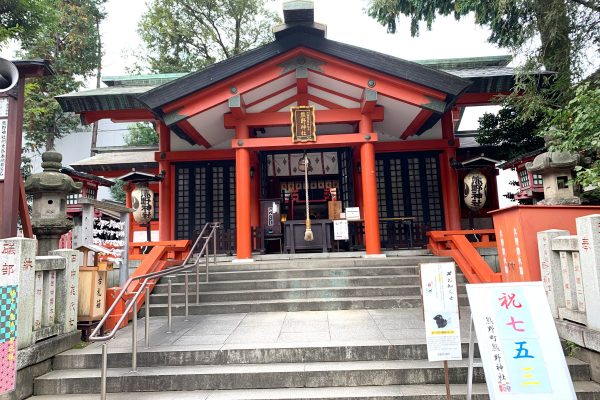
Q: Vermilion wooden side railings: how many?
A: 2